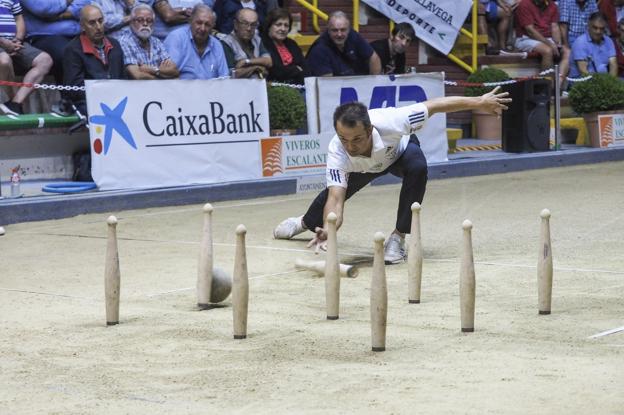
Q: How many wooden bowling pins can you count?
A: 9